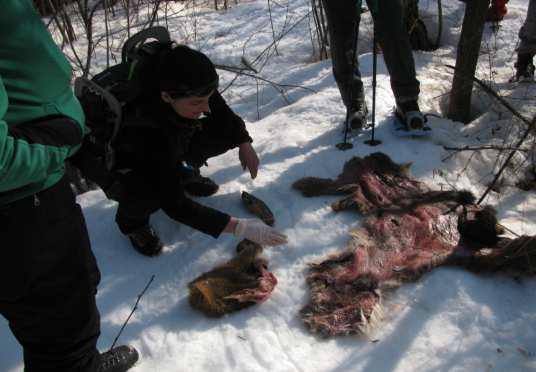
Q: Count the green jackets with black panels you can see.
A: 1